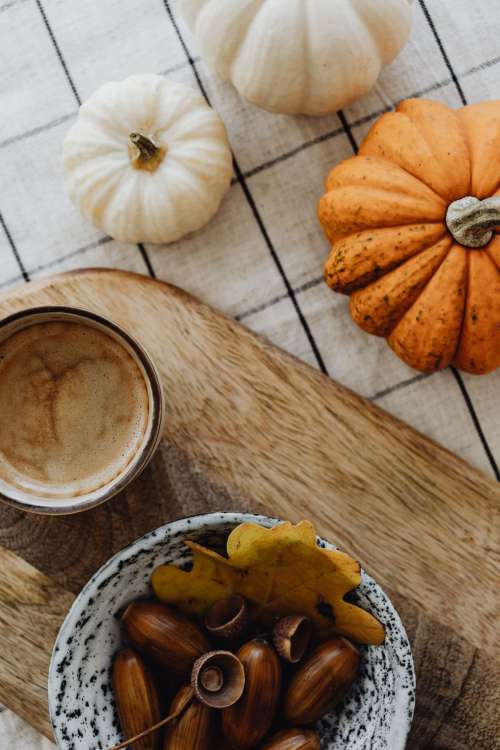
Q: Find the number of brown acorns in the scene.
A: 6